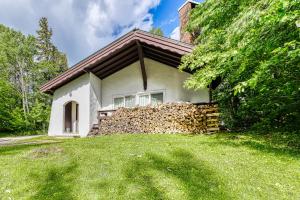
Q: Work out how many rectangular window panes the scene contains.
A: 4